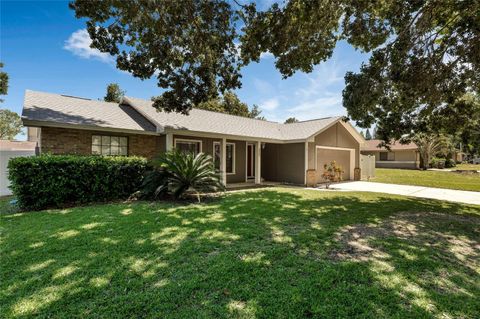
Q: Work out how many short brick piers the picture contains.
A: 2